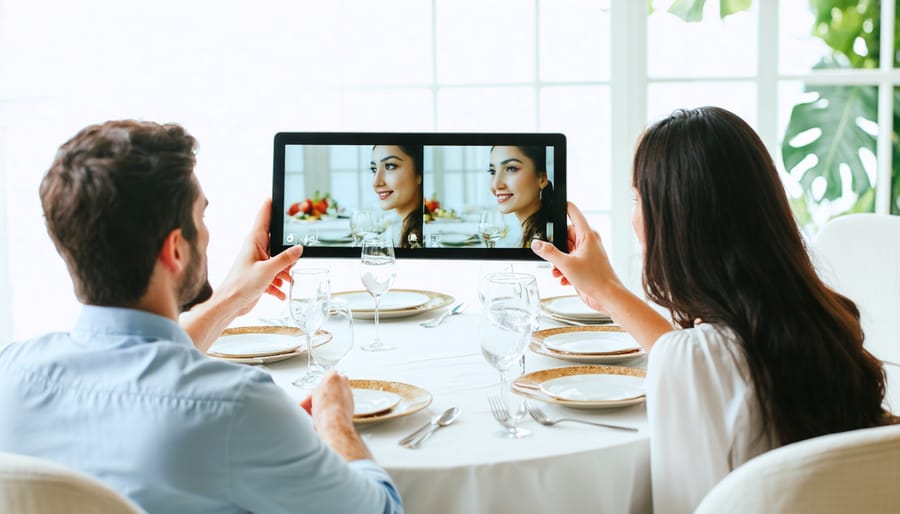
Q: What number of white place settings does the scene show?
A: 6